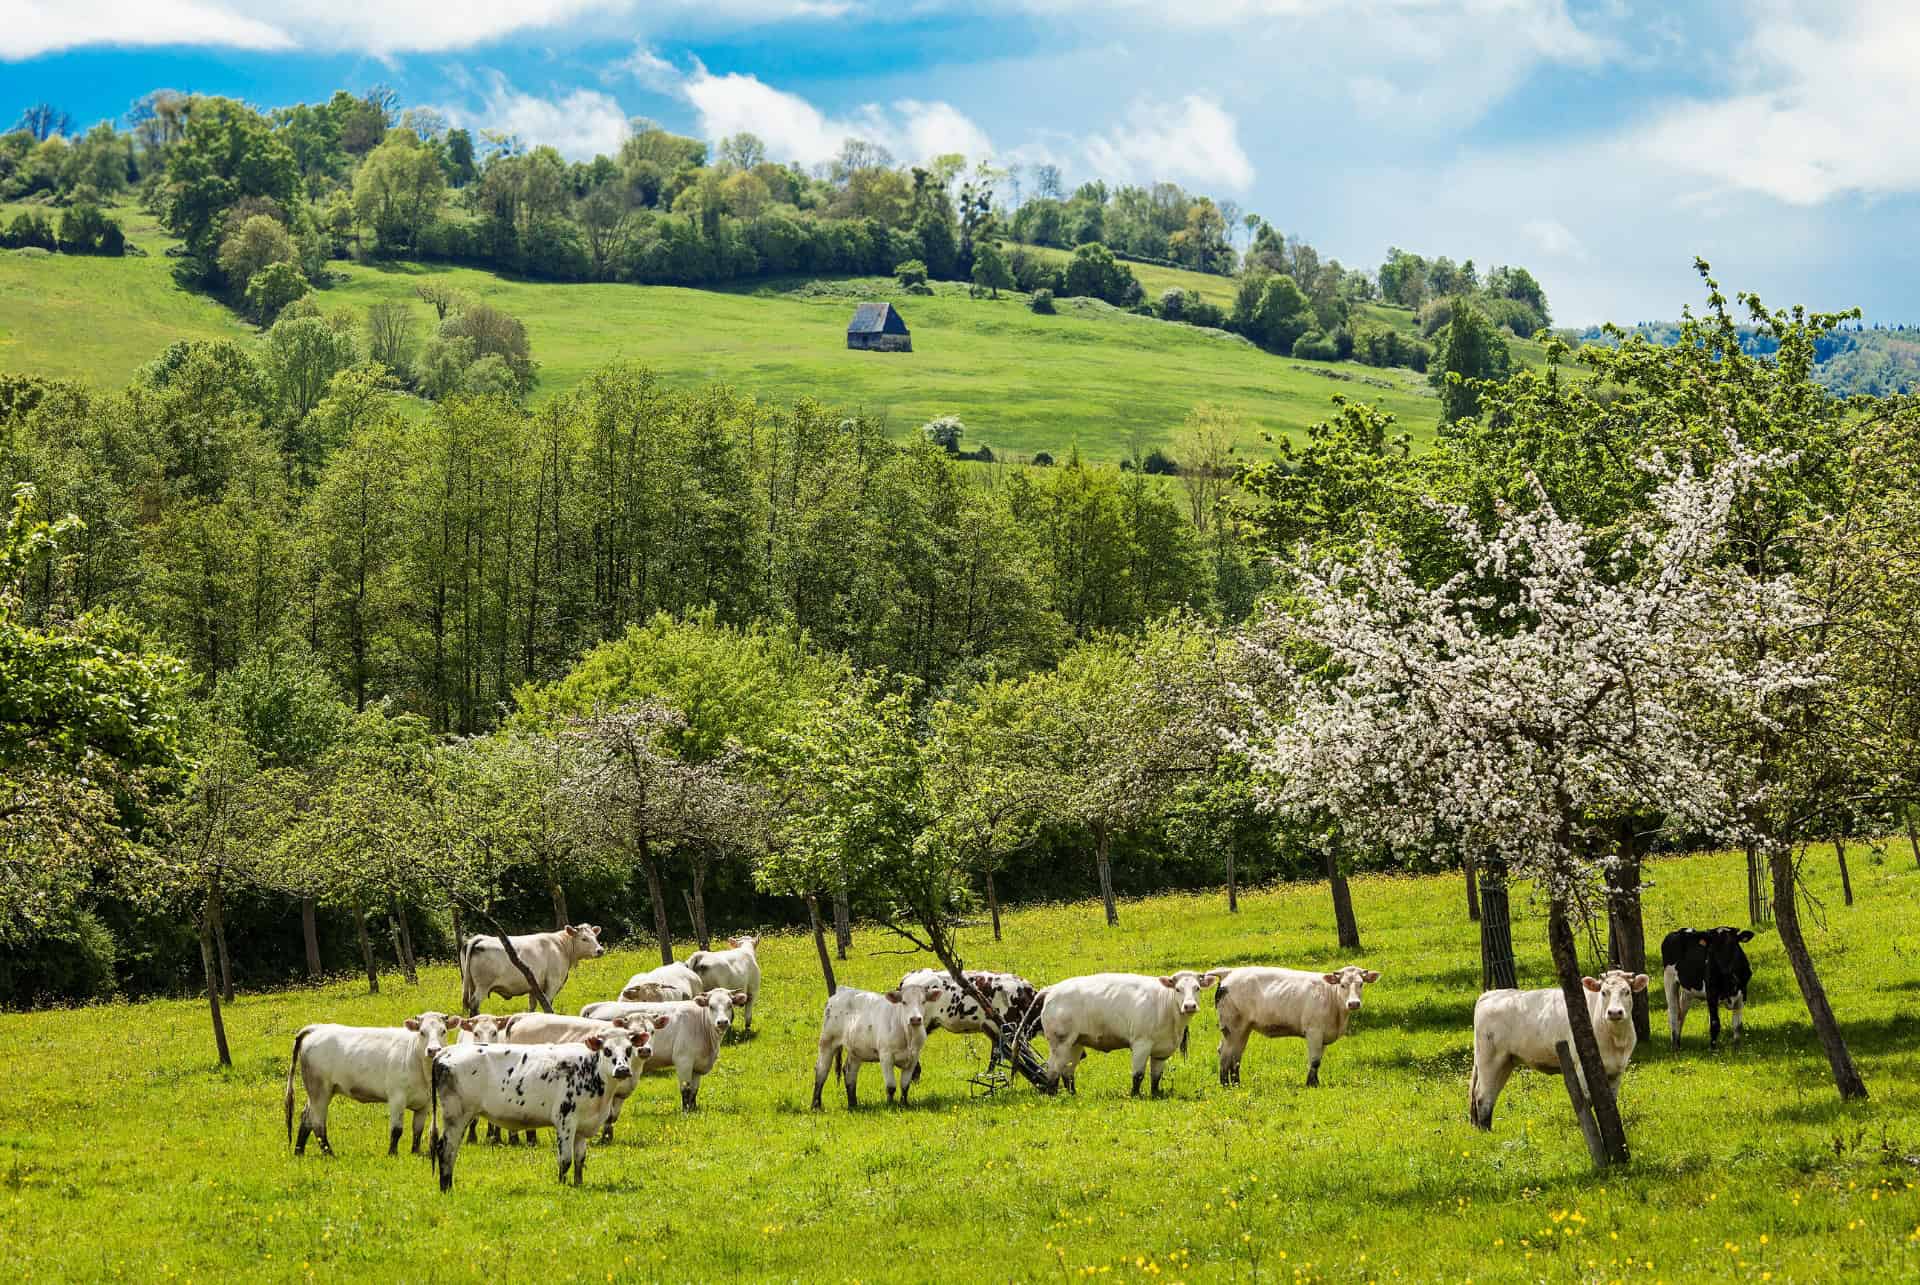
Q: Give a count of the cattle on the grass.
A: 14